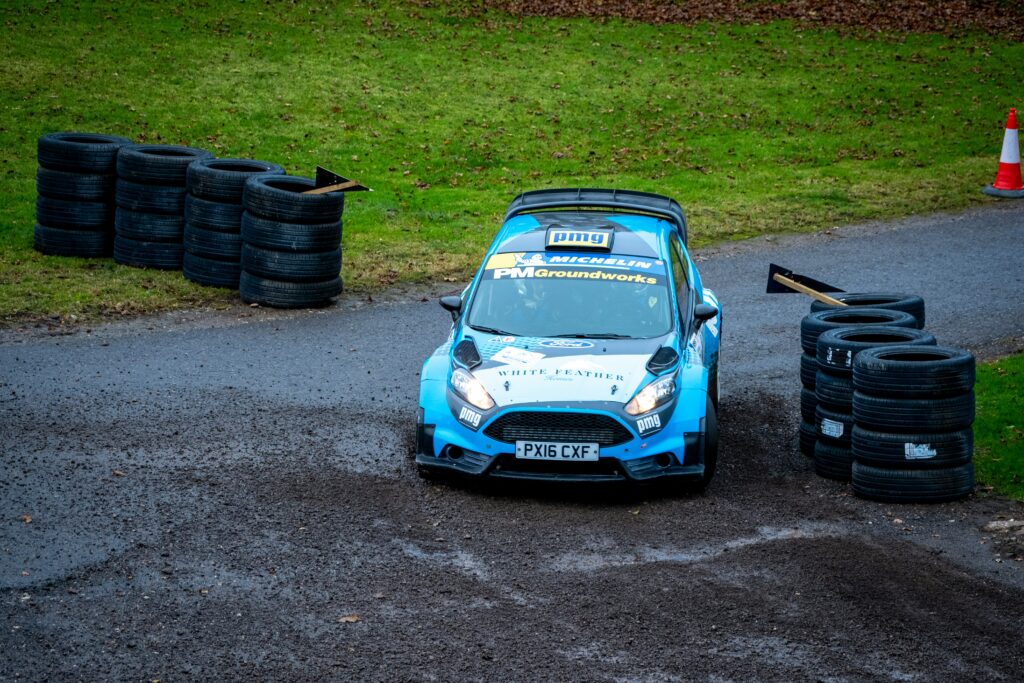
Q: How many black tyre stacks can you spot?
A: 8